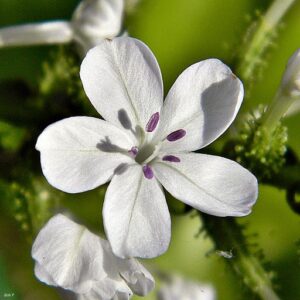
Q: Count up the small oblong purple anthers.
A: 5